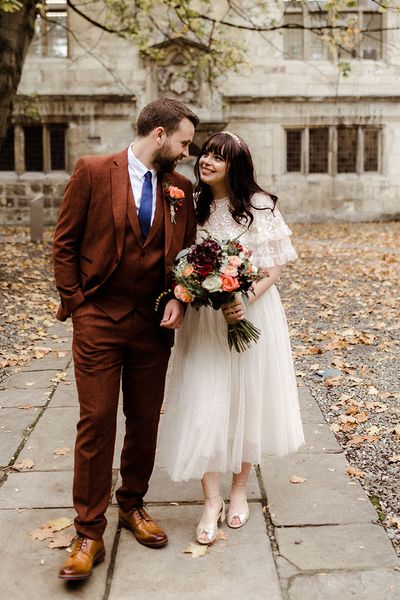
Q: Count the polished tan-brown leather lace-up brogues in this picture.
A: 2